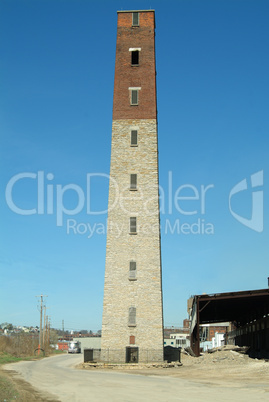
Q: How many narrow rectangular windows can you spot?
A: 8